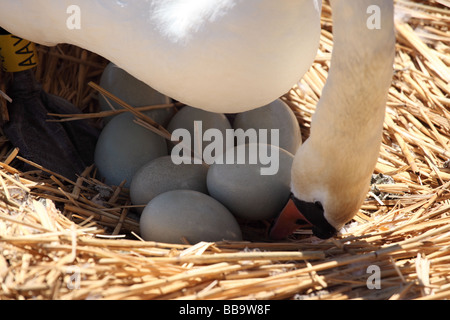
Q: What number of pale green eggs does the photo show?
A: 7